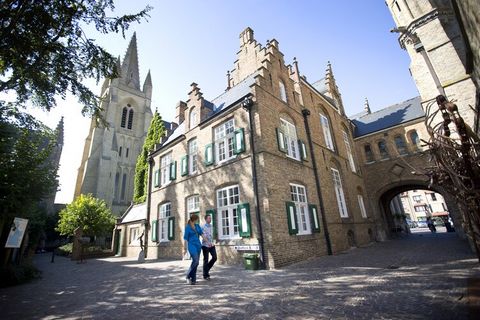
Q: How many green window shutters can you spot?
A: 13